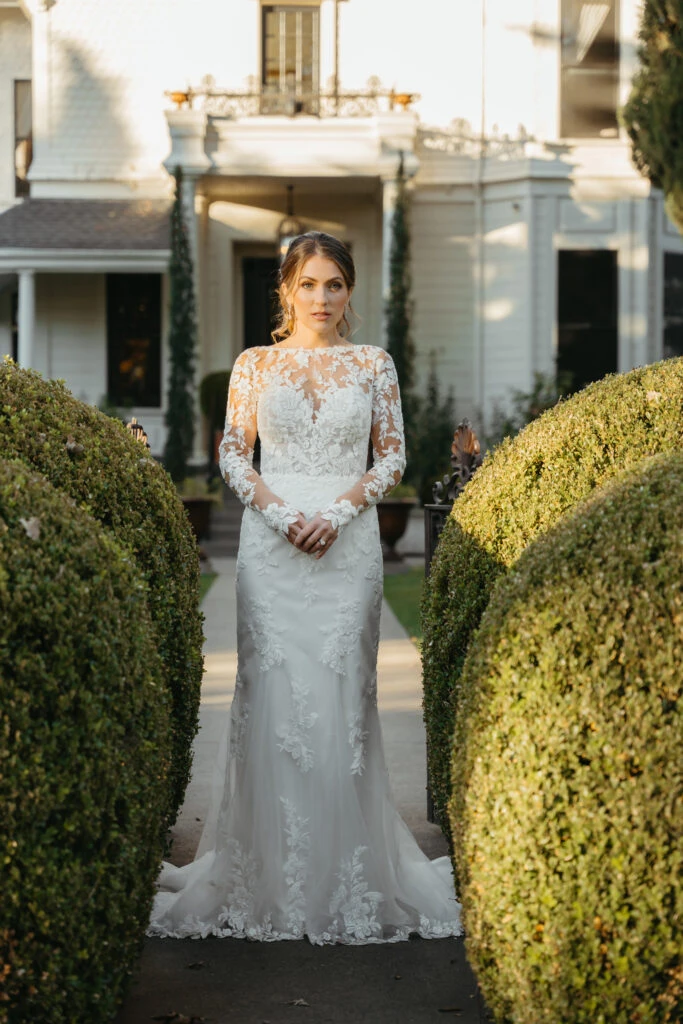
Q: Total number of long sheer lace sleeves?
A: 2